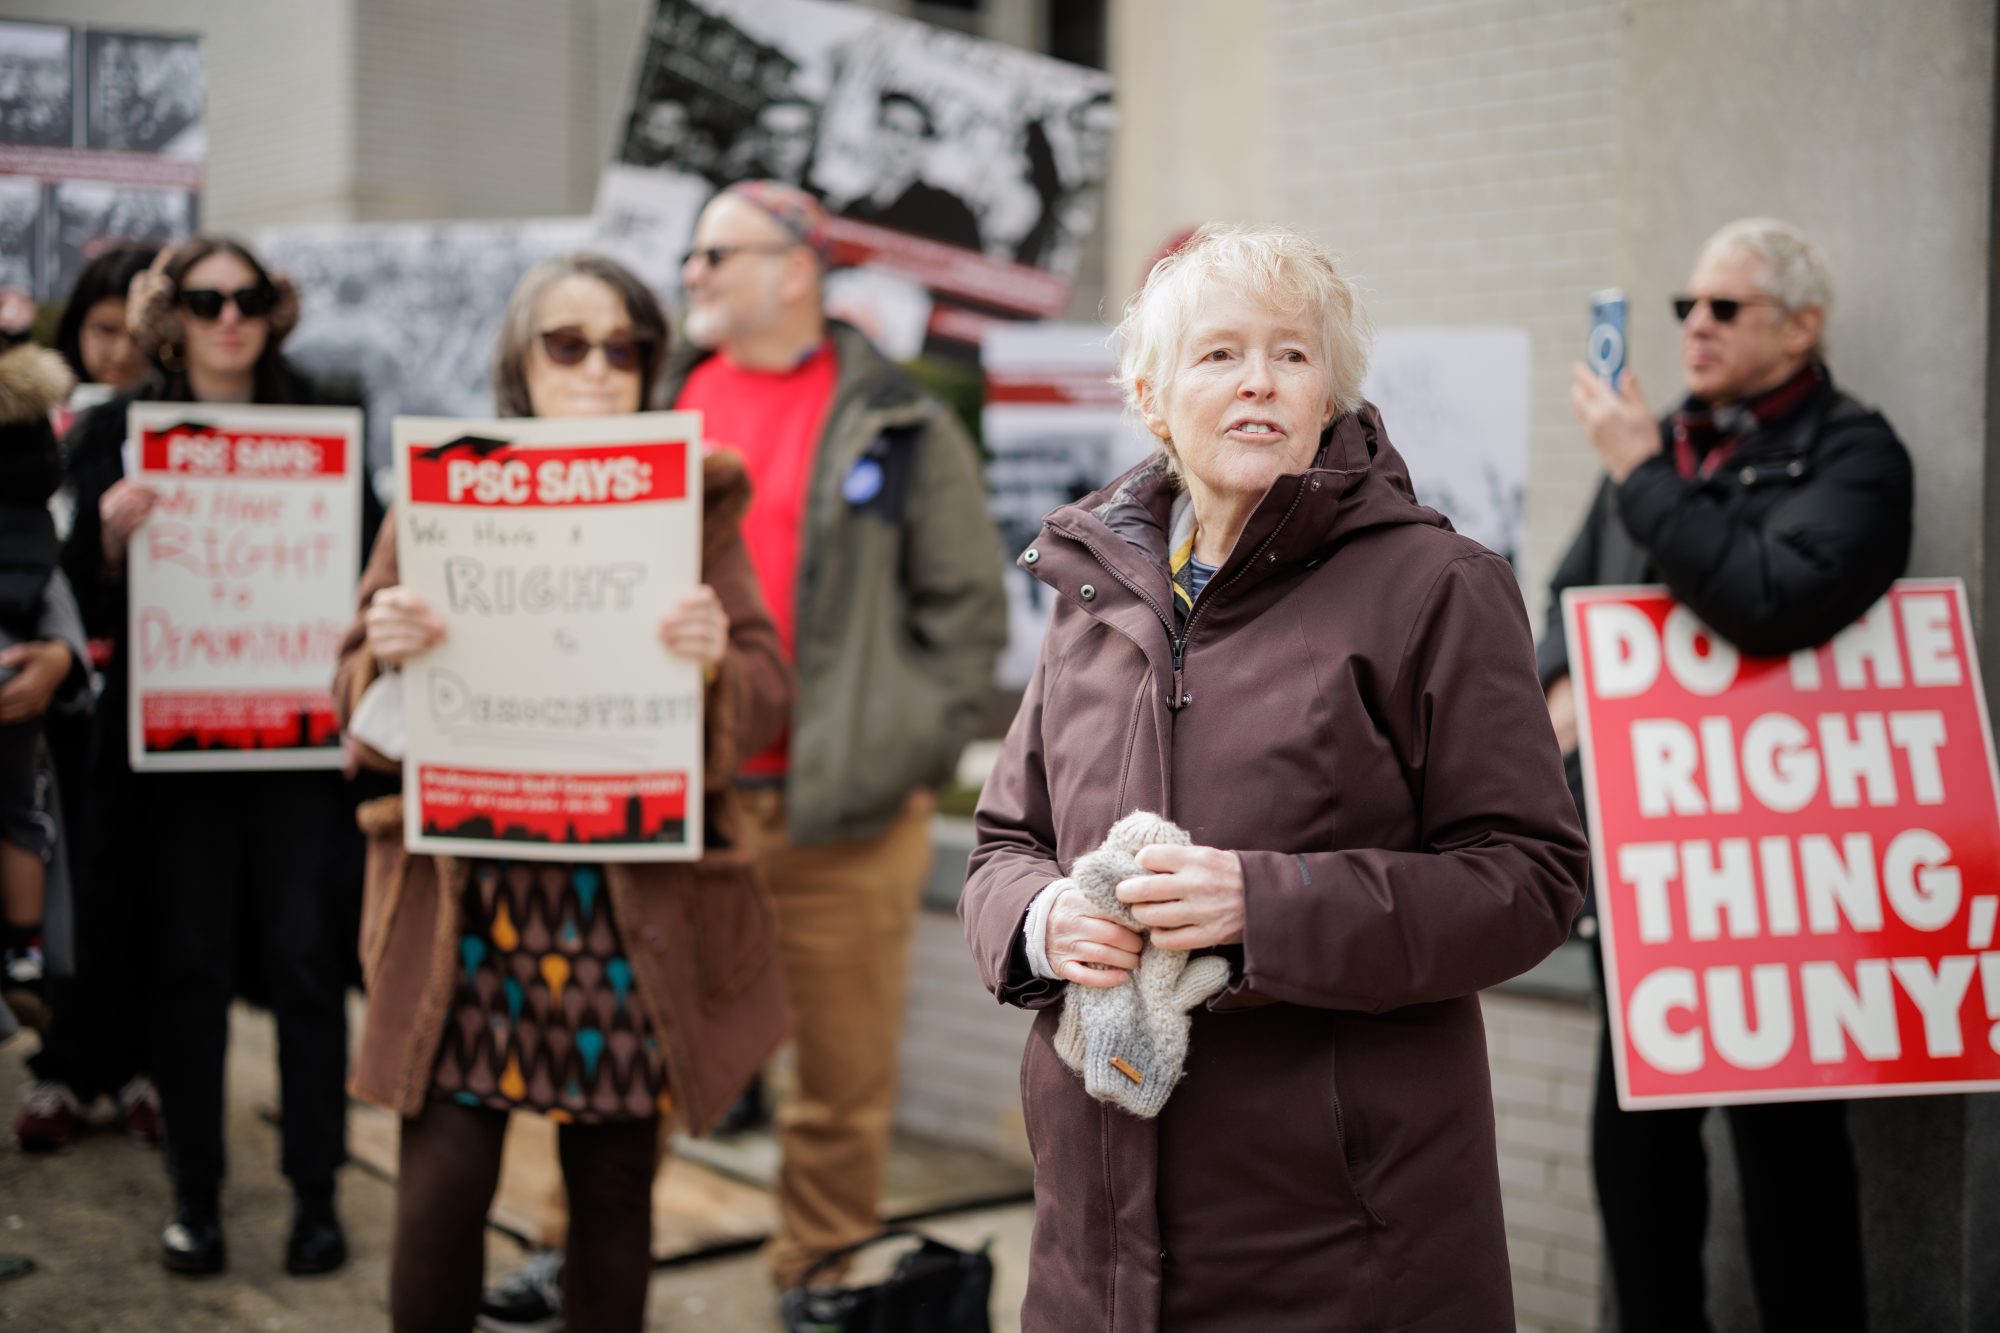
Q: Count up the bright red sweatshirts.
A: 1